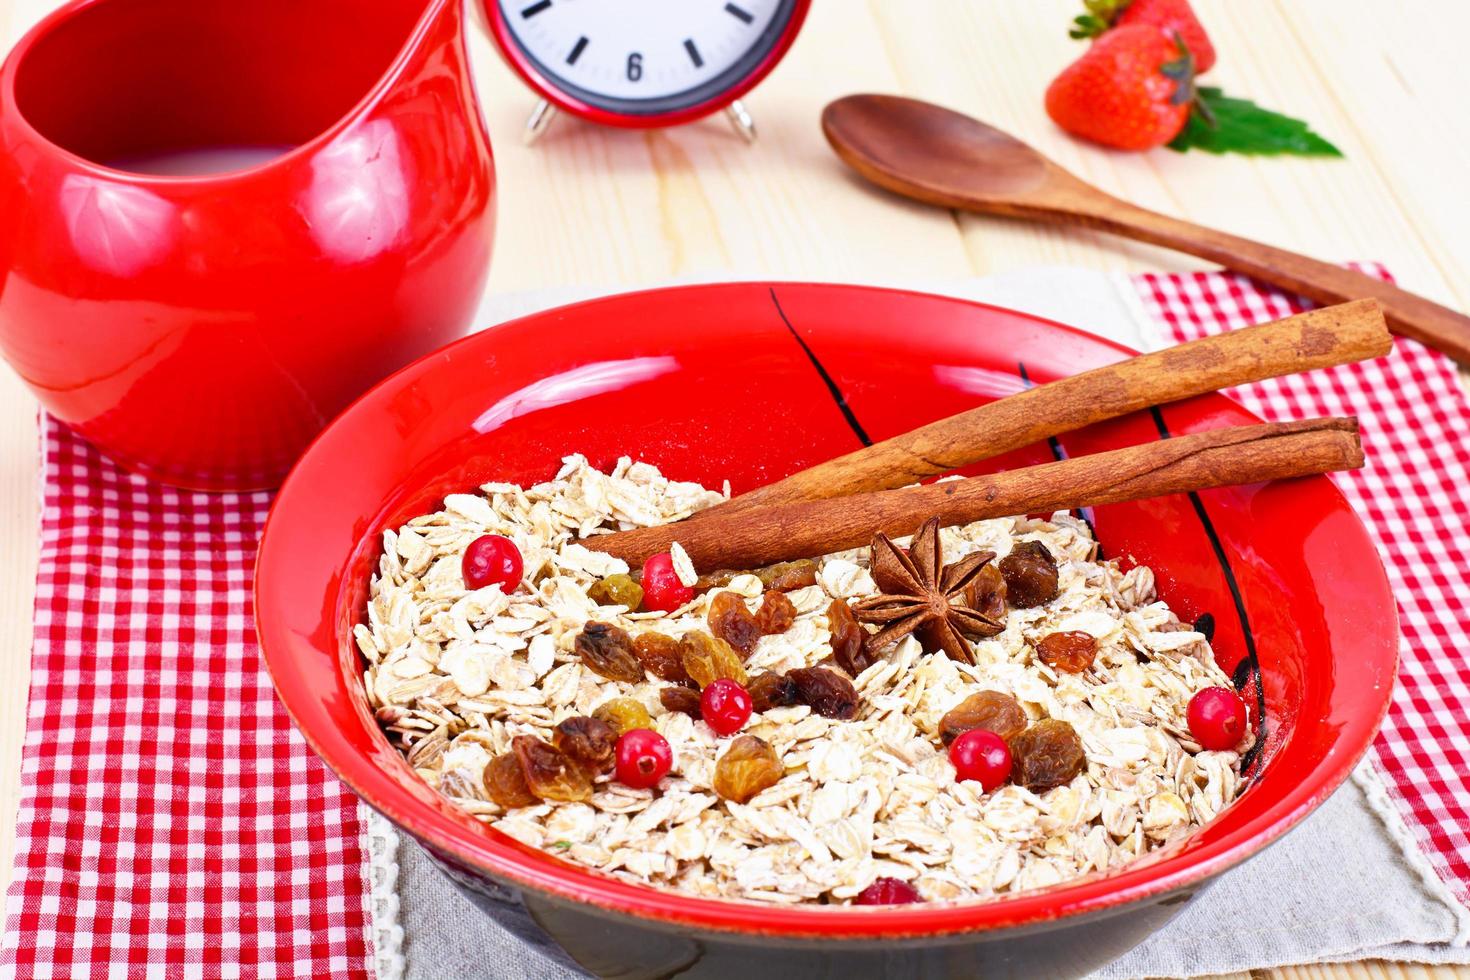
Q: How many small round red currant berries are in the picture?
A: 7